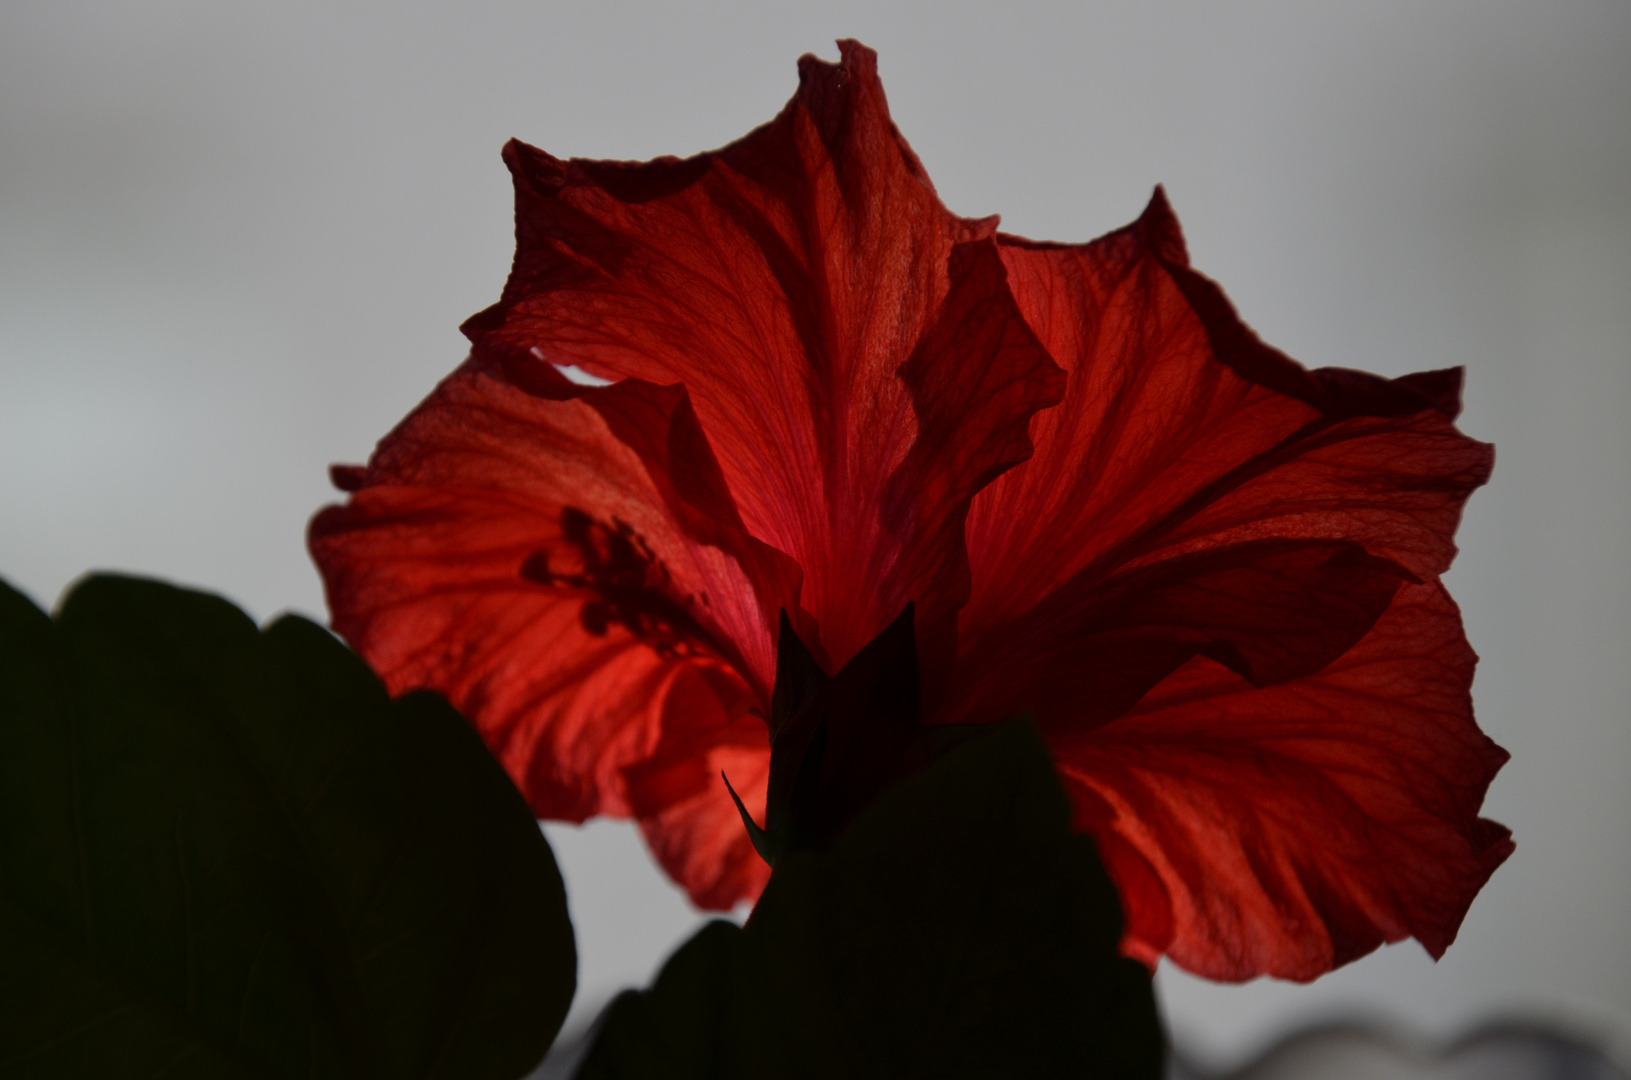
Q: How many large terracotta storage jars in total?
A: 0